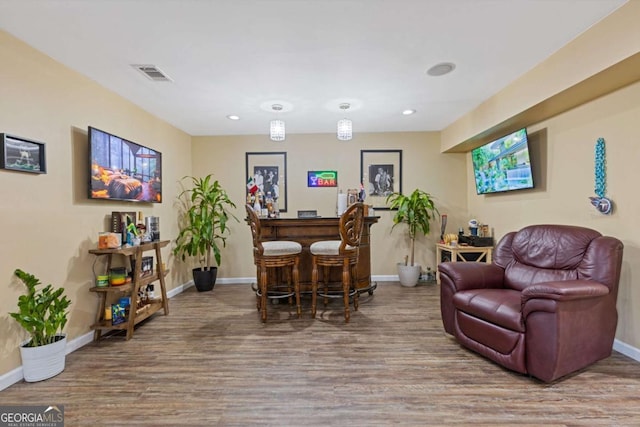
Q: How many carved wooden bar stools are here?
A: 2